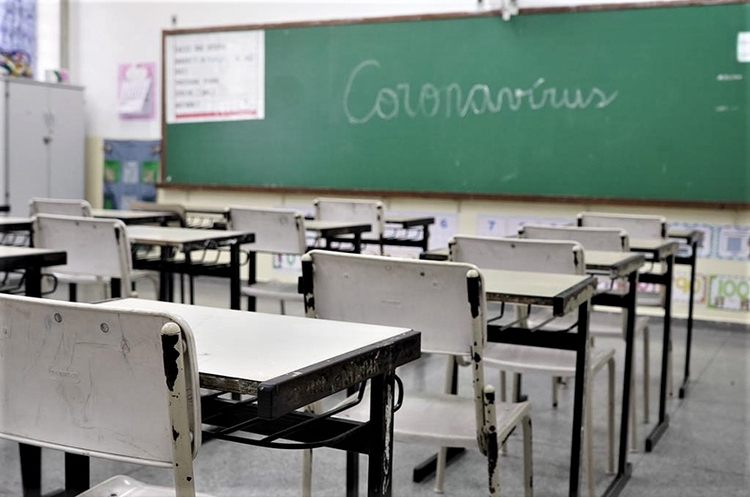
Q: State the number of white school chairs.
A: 9